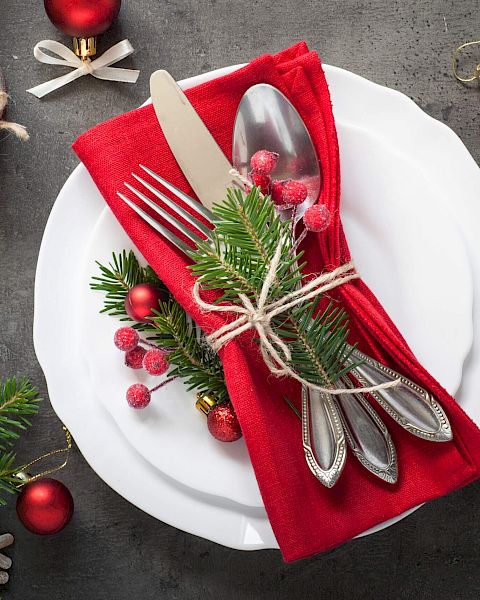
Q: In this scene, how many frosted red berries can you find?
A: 9